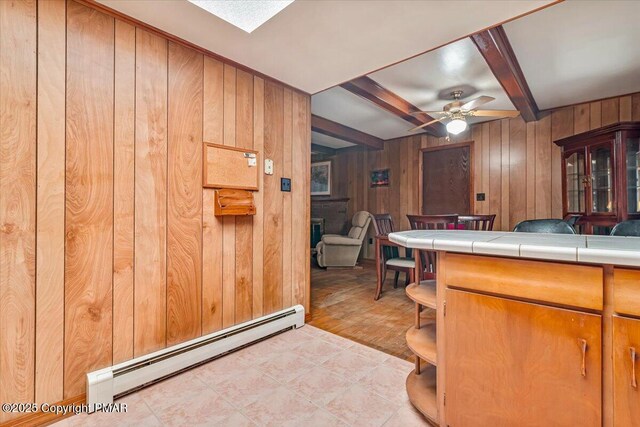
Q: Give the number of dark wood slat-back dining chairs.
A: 3